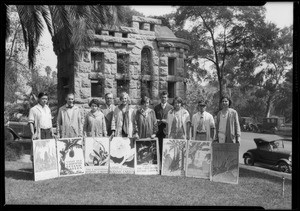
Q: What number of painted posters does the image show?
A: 8